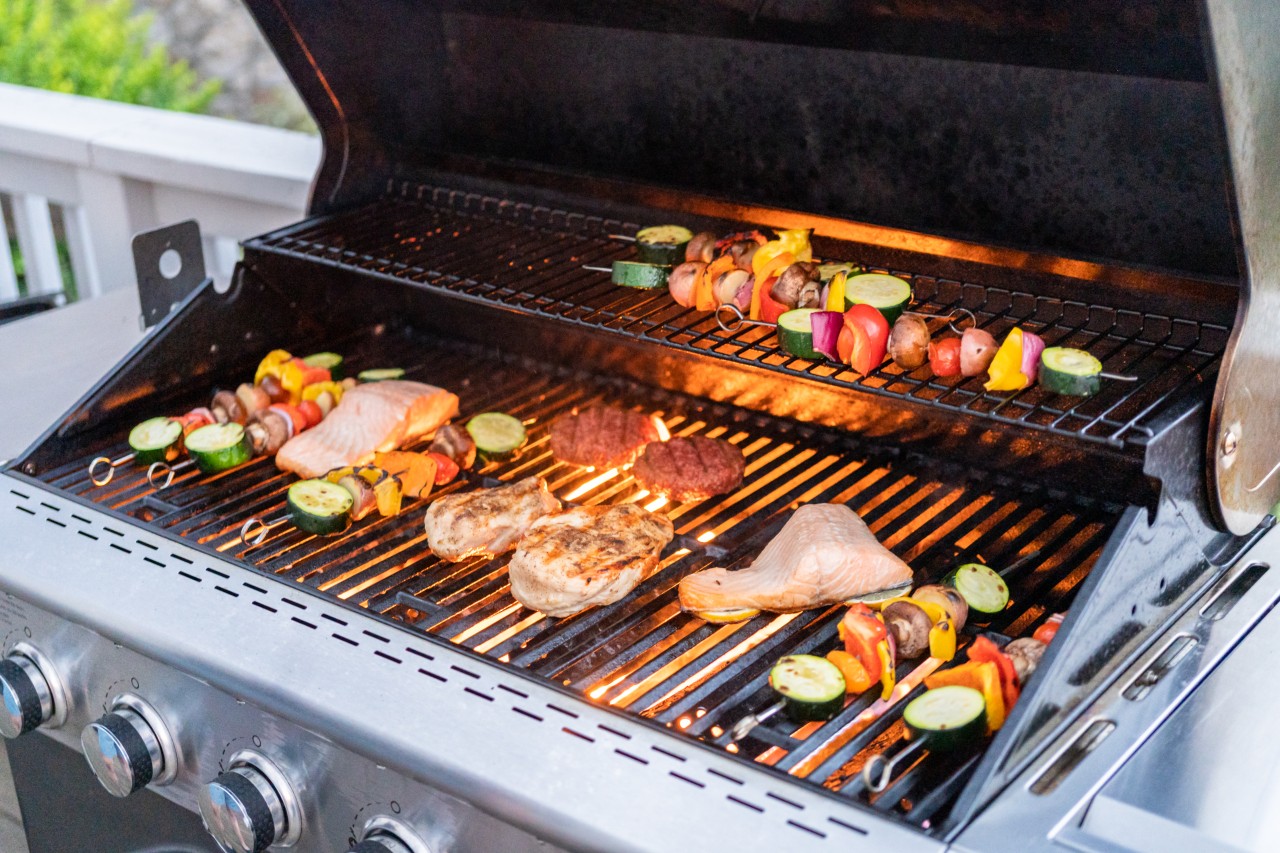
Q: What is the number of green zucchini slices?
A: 15